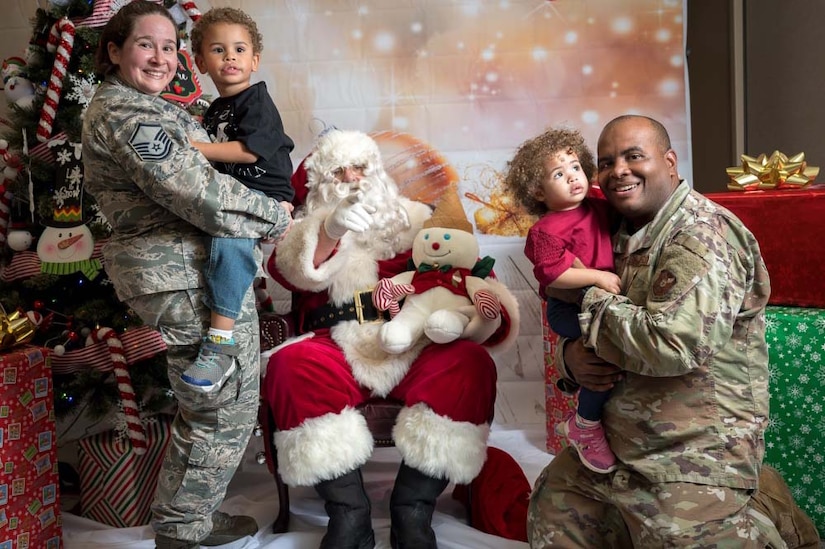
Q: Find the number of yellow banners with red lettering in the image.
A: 0